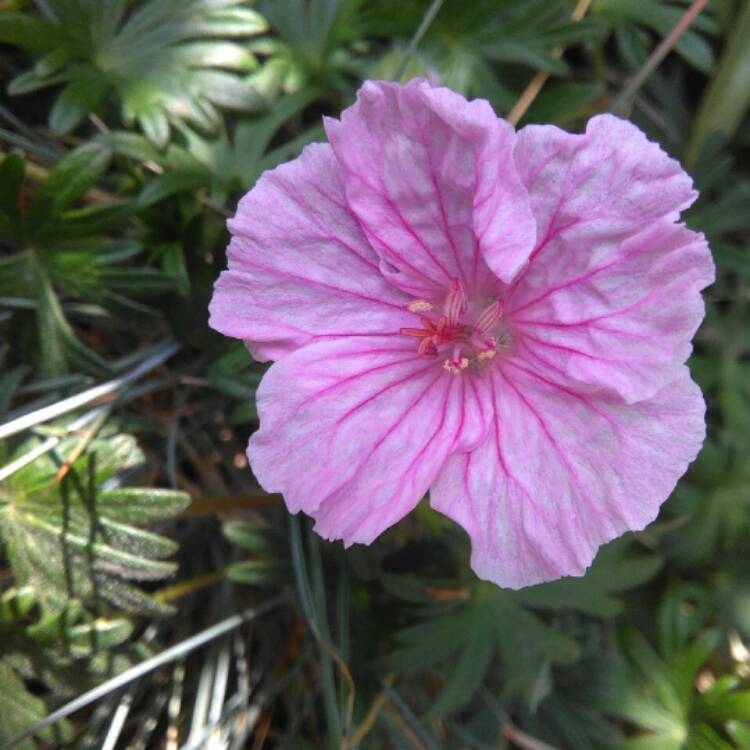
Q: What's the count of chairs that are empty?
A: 0